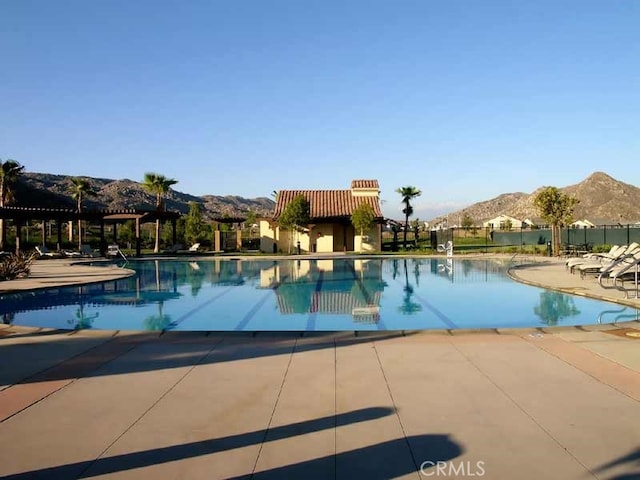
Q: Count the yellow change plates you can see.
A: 0